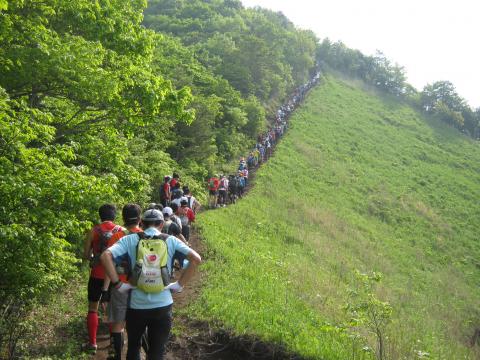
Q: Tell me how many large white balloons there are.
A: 0